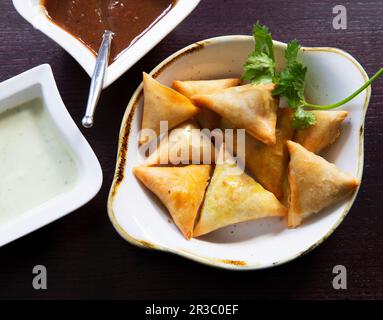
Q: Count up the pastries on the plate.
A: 9